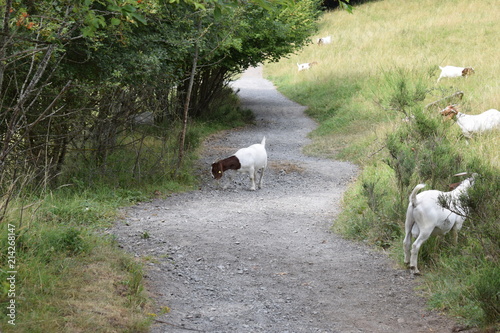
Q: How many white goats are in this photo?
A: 6